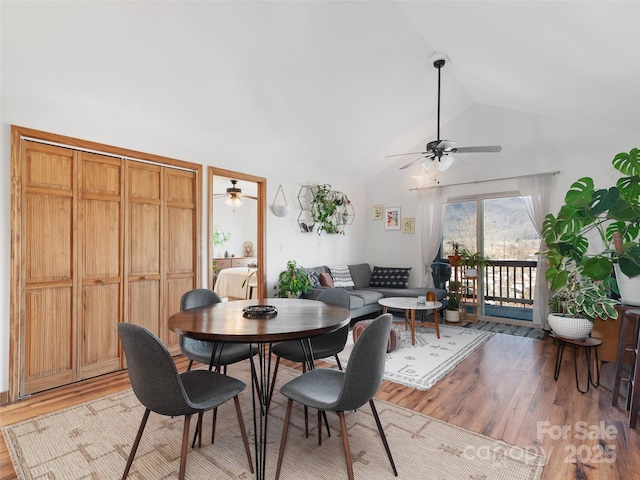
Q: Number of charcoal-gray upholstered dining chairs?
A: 4